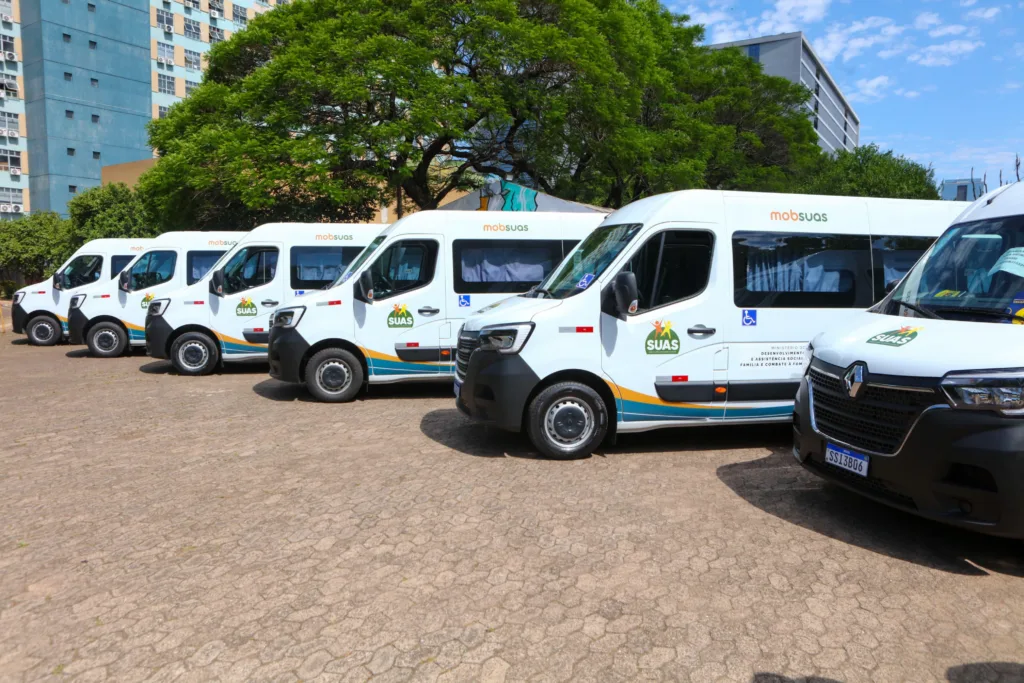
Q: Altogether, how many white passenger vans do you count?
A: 6